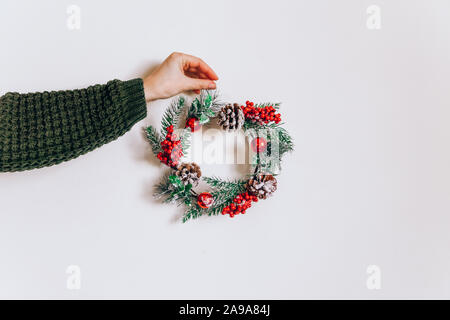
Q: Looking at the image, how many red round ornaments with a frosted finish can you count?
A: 3